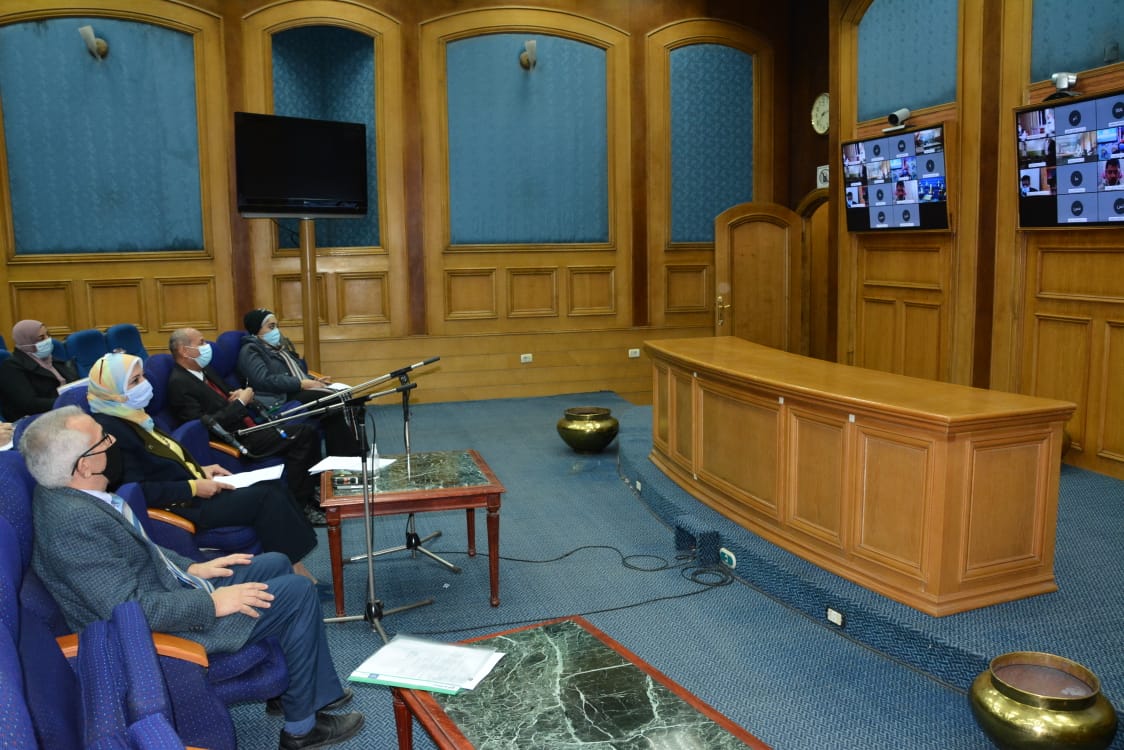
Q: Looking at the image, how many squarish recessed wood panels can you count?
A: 9